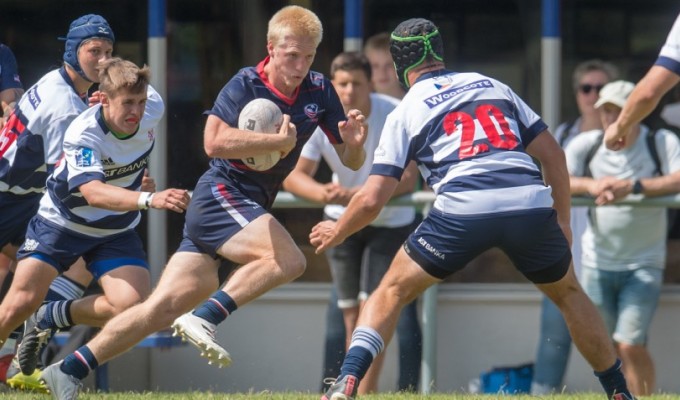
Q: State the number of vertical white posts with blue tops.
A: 3